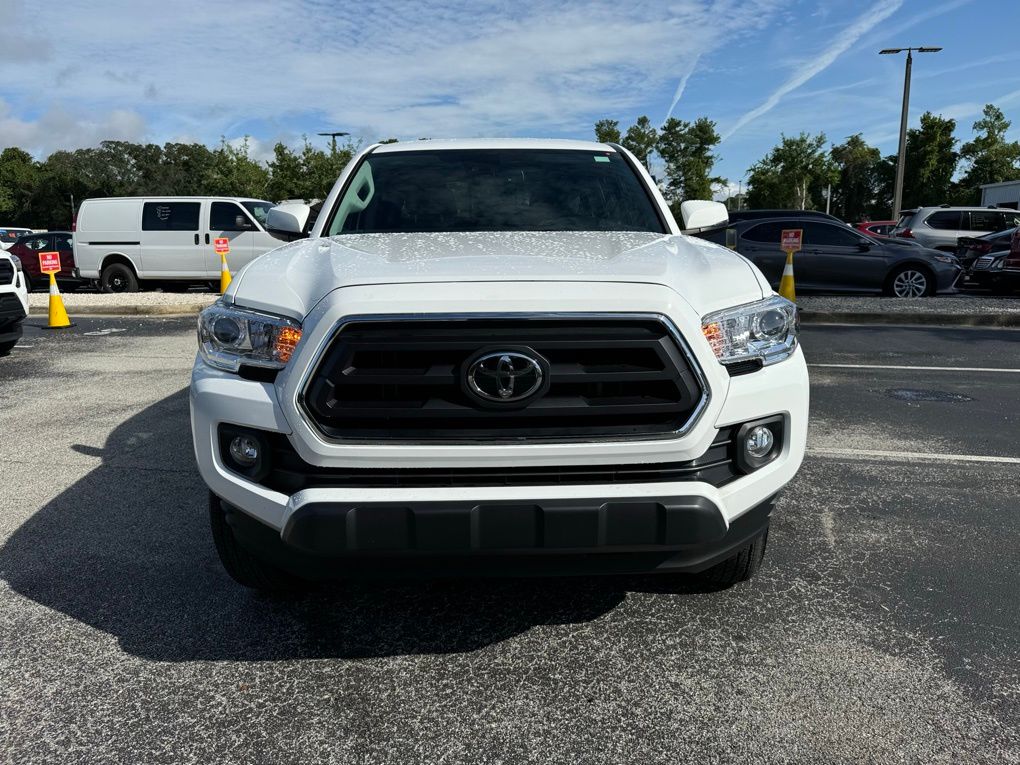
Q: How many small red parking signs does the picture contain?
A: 3